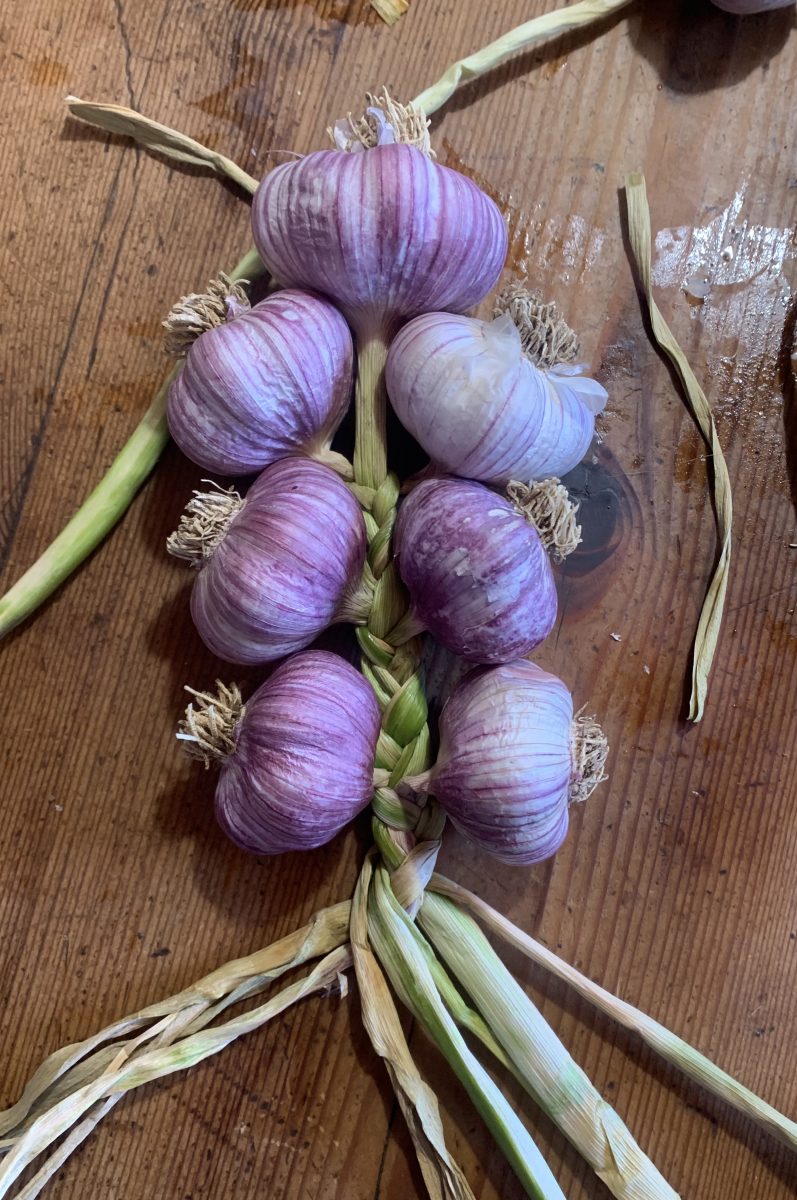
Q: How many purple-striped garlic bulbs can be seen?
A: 7